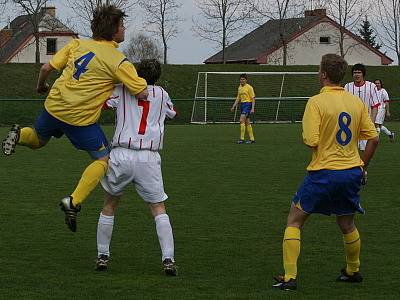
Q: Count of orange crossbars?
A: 0